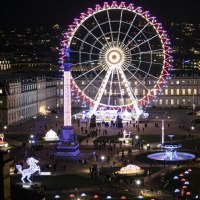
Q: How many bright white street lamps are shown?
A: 6